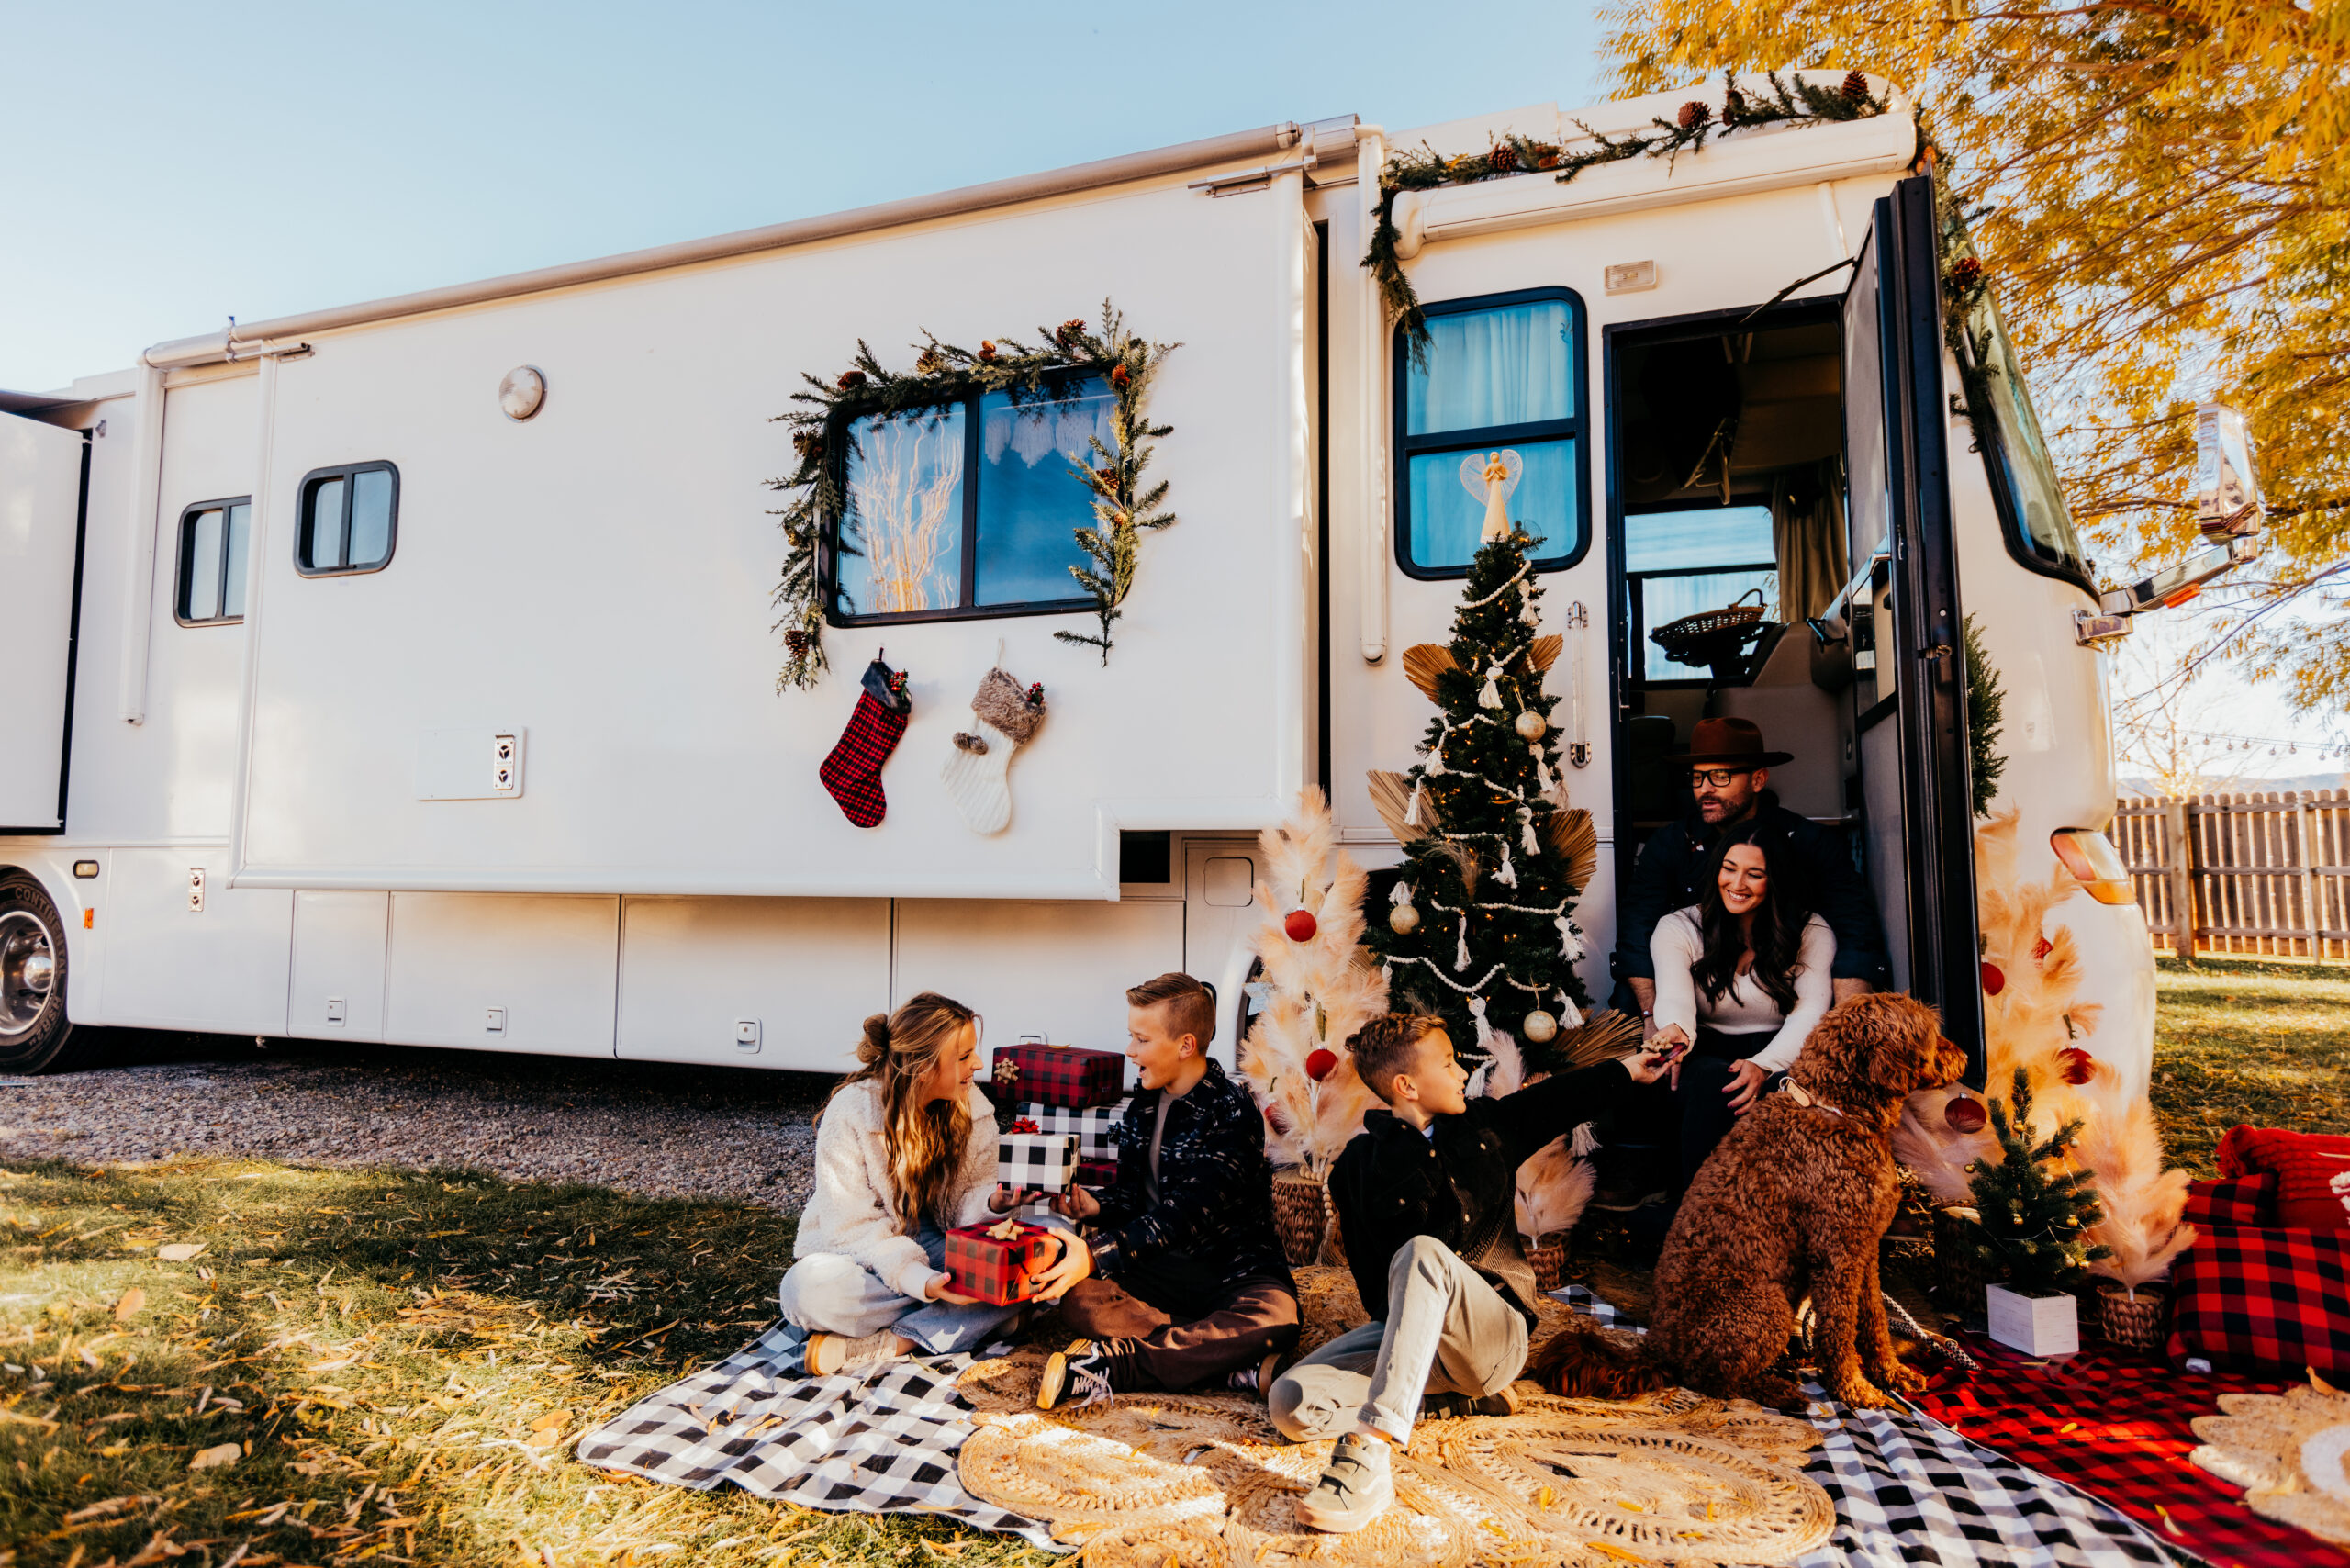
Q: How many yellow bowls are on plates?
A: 0